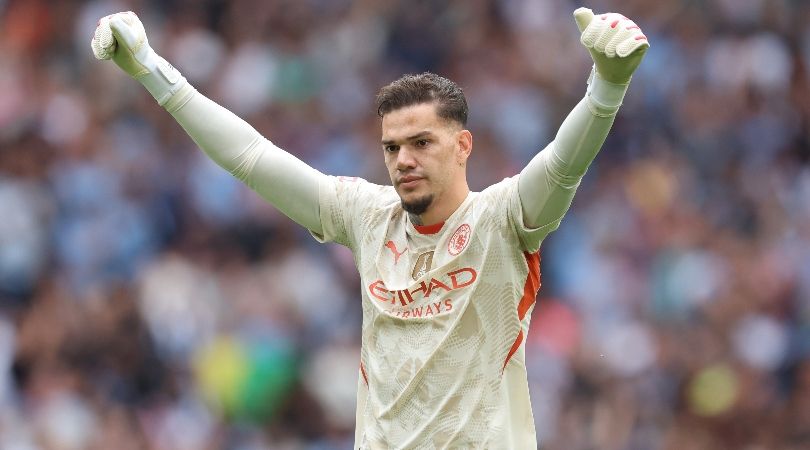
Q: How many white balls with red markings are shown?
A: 0